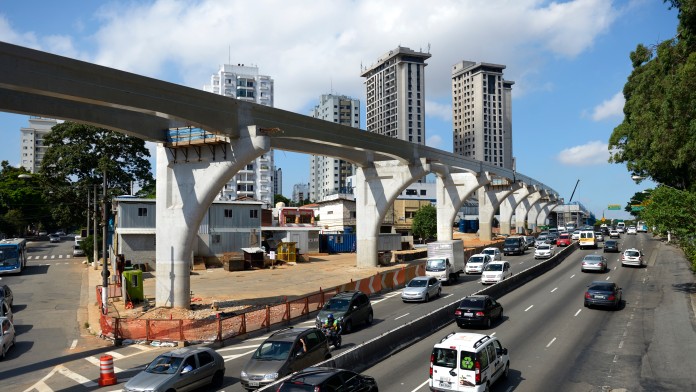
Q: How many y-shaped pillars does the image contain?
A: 8